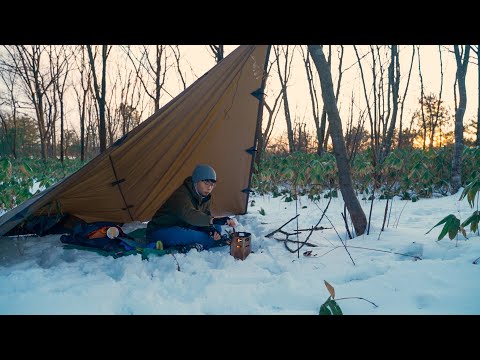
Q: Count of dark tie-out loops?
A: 5